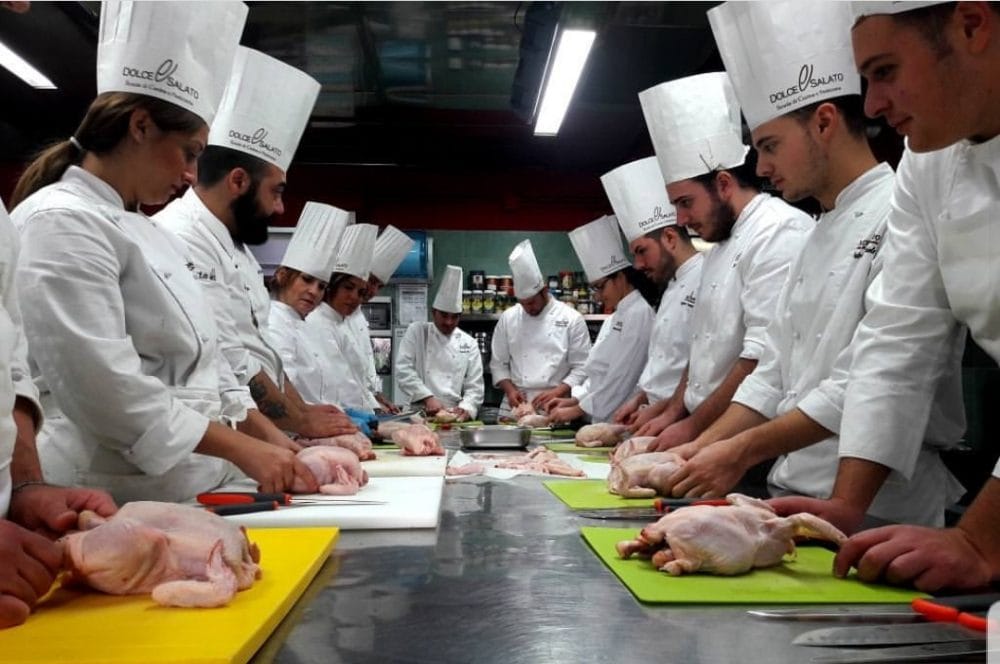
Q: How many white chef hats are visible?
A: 12